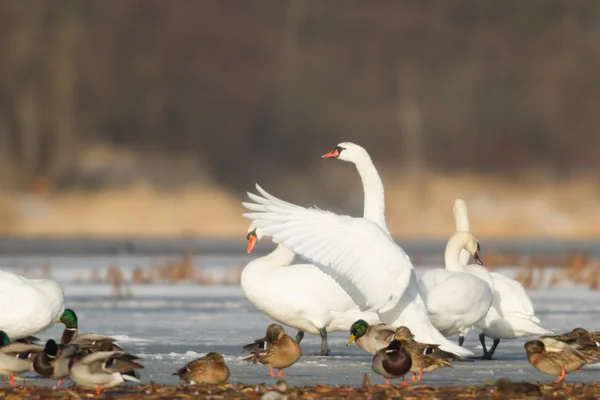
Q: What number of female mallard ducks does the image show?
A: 5